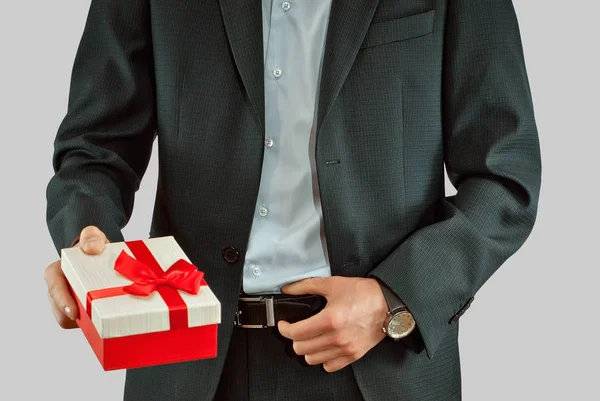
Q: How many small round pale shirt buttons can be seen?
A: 5